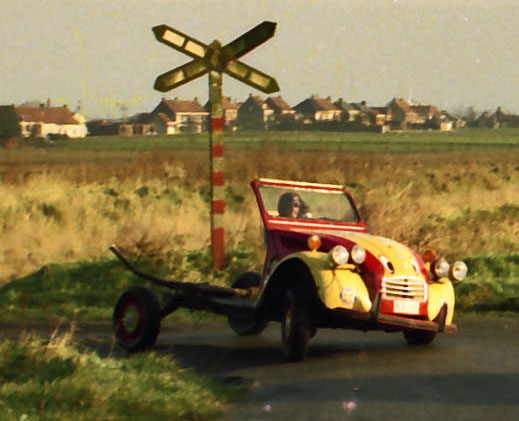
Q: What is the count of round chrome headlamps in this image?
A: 4